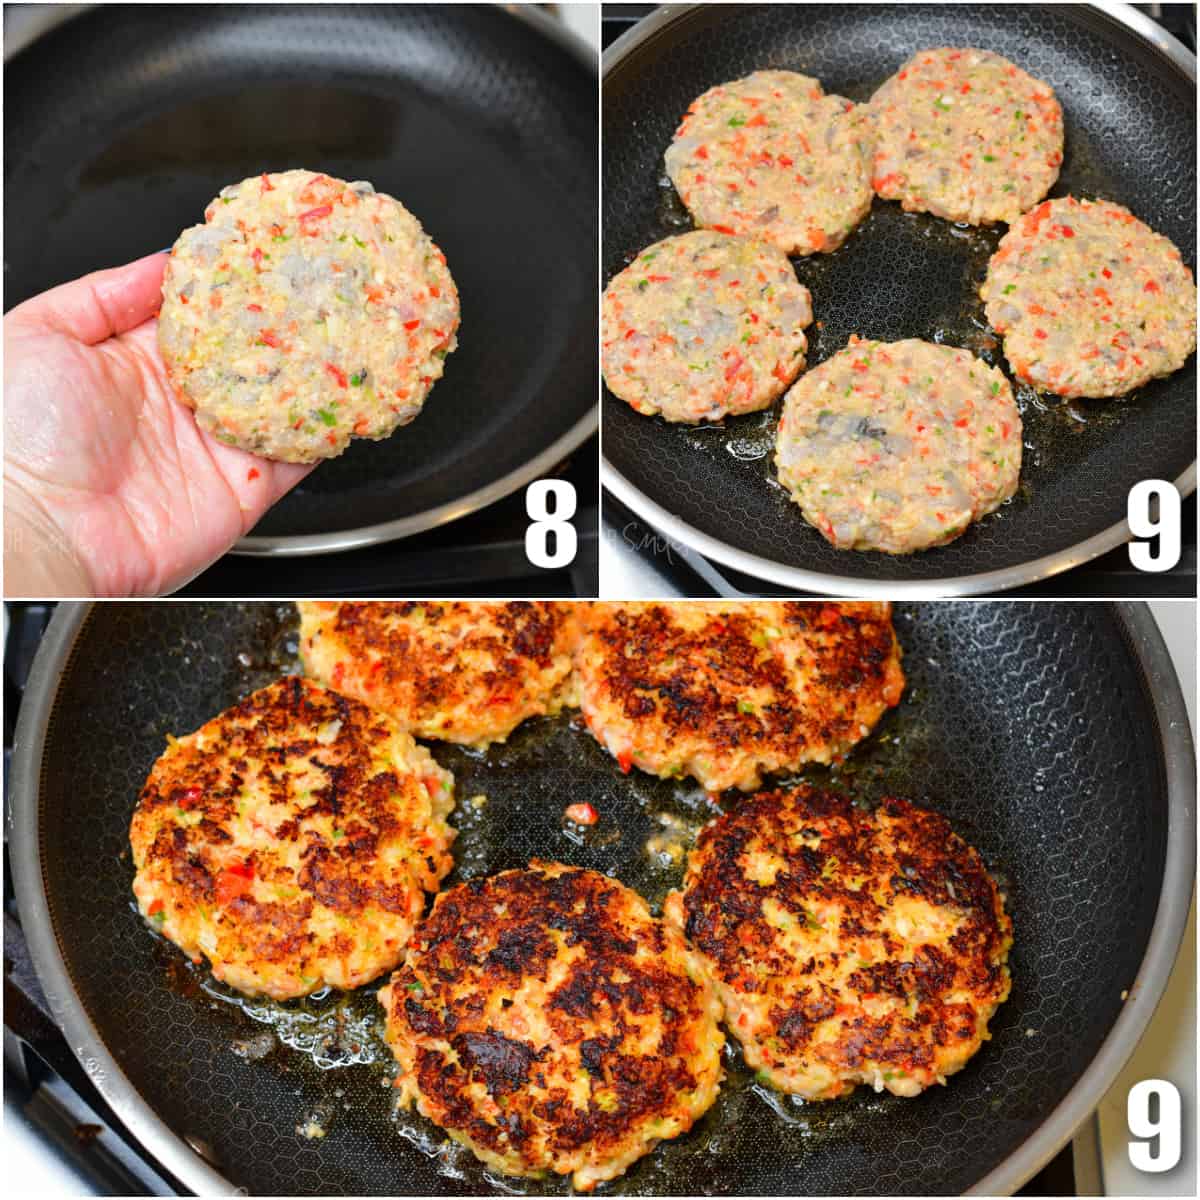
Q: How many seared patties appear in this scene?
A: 5